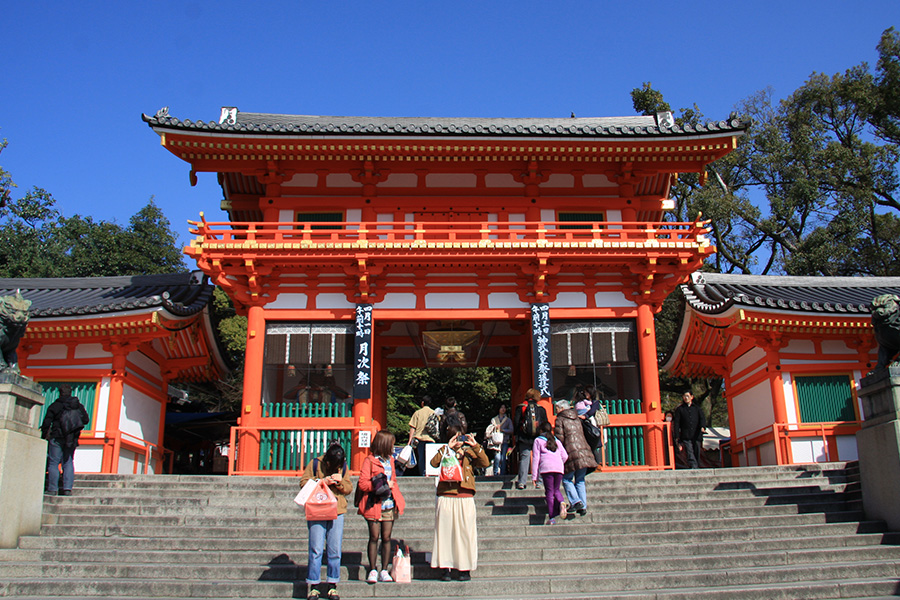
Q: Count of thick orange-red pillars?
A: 4